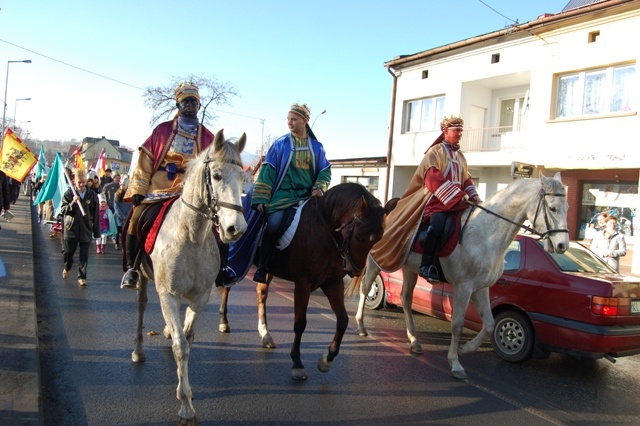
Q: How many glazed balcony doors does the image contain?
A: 1